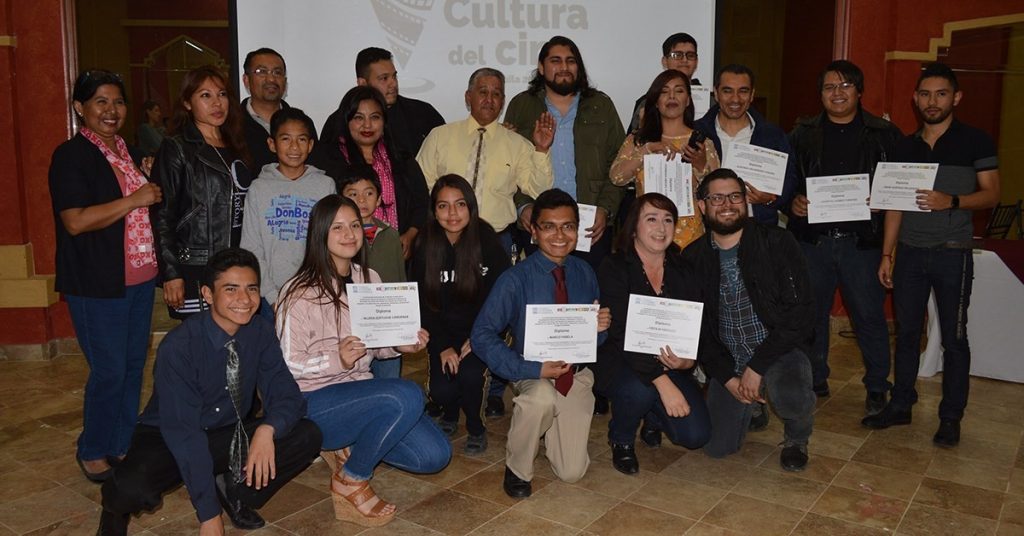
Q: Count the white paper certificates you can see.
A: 9